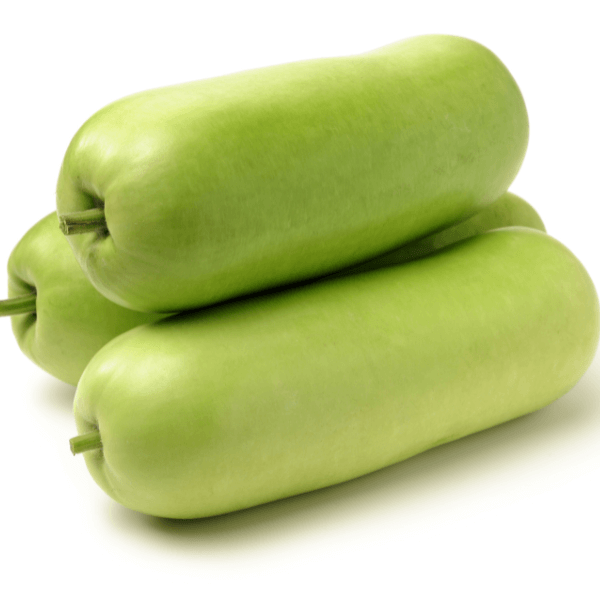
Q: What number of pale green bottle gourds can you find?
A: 3